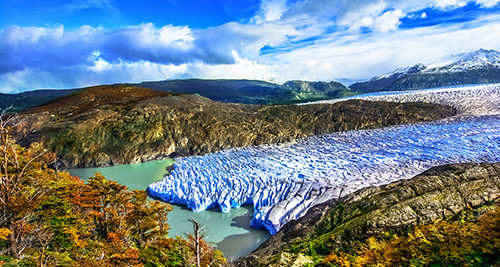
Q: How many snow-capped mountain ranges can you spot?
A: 1